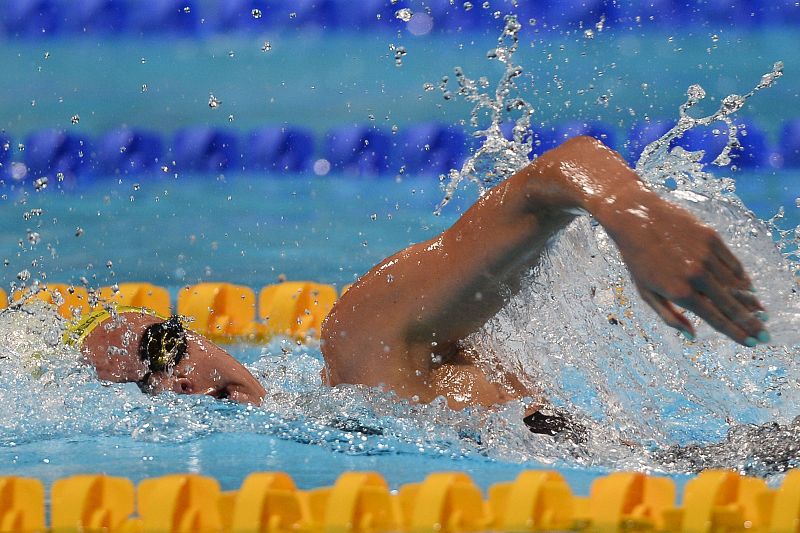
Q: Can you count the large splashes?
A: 2